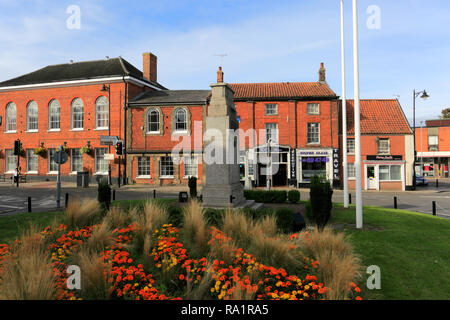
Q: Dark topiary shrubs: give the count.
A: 3